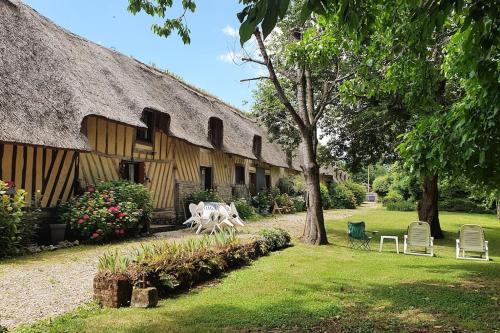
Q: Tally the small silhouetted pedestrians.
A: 0